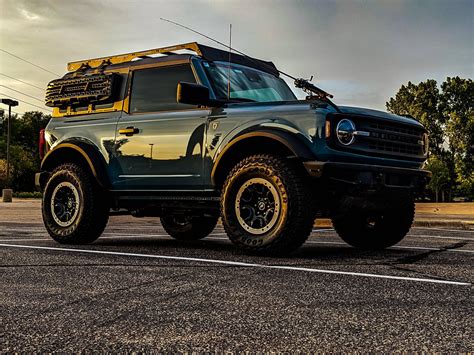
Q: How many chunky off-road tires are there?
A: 4